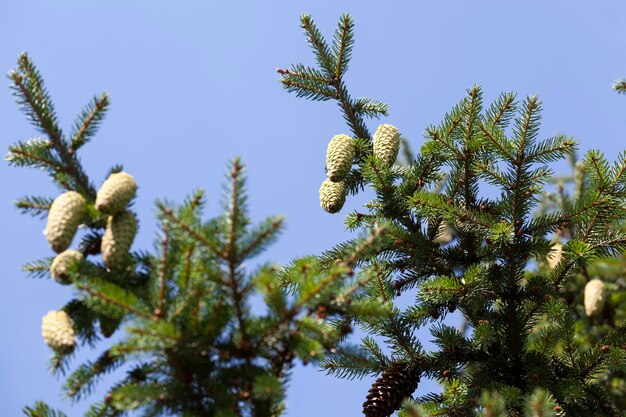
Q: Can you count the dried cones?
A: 1